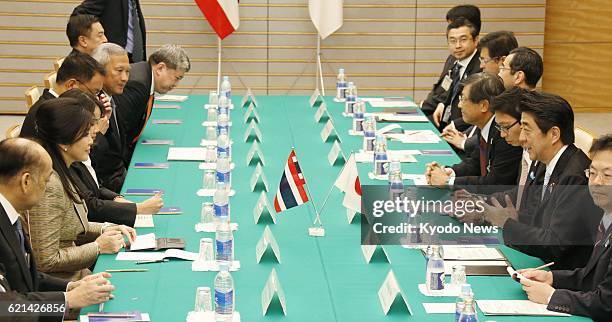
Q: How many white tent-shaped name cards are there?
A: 15